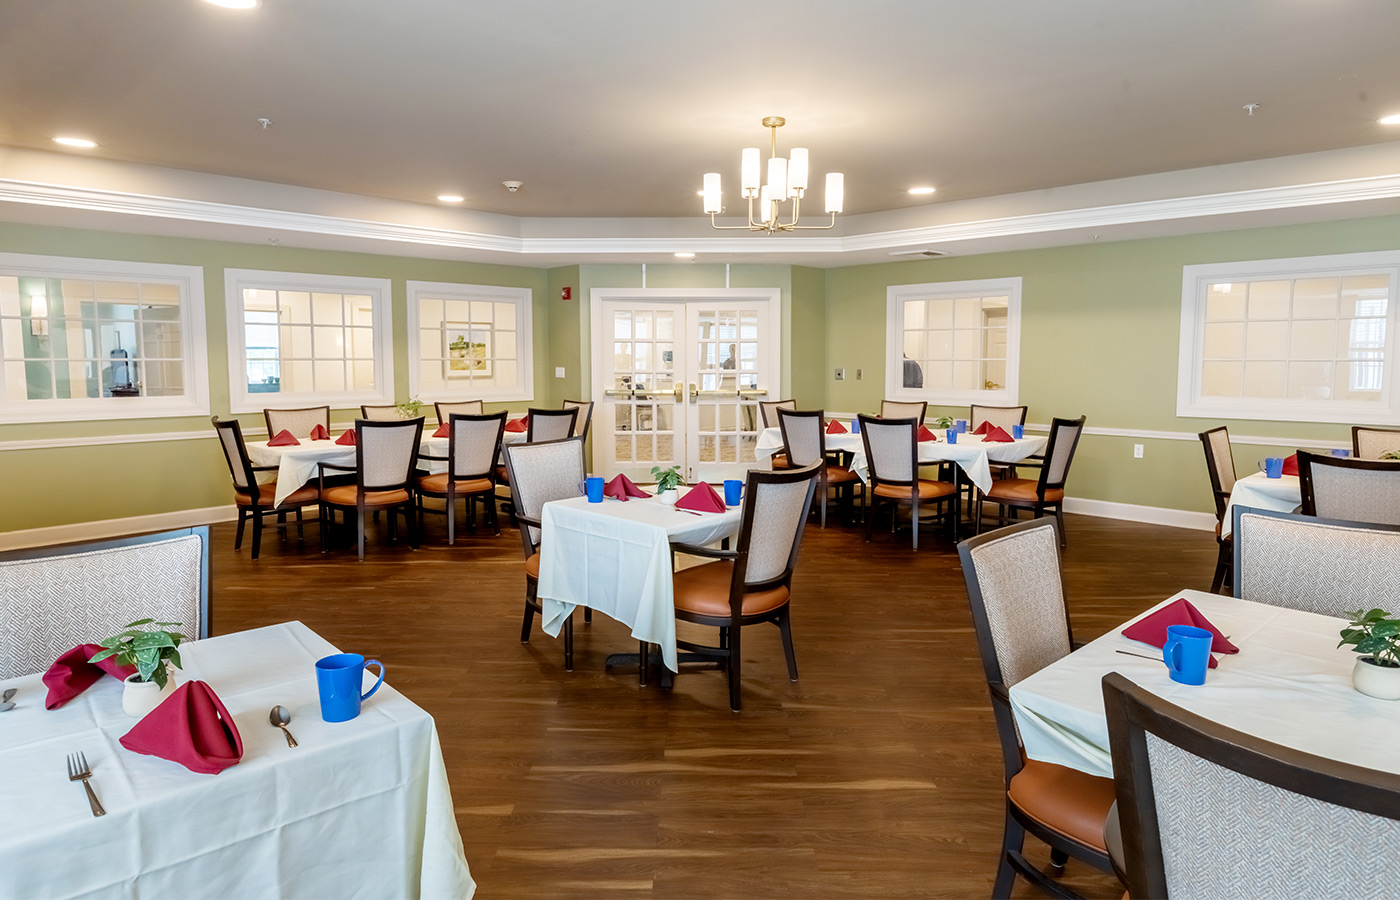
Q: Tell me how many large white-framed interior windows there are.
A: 5